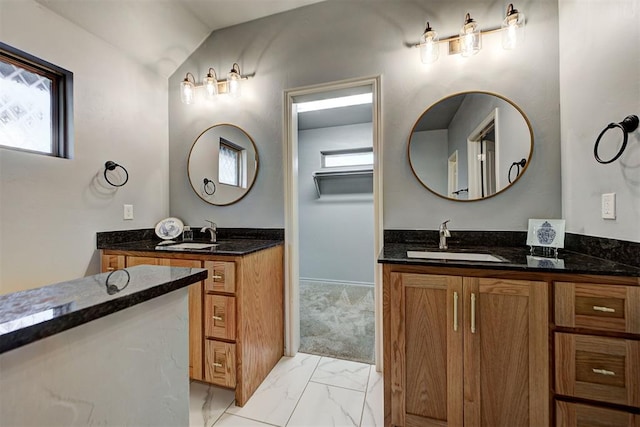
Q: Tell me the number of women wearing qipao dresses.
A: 0